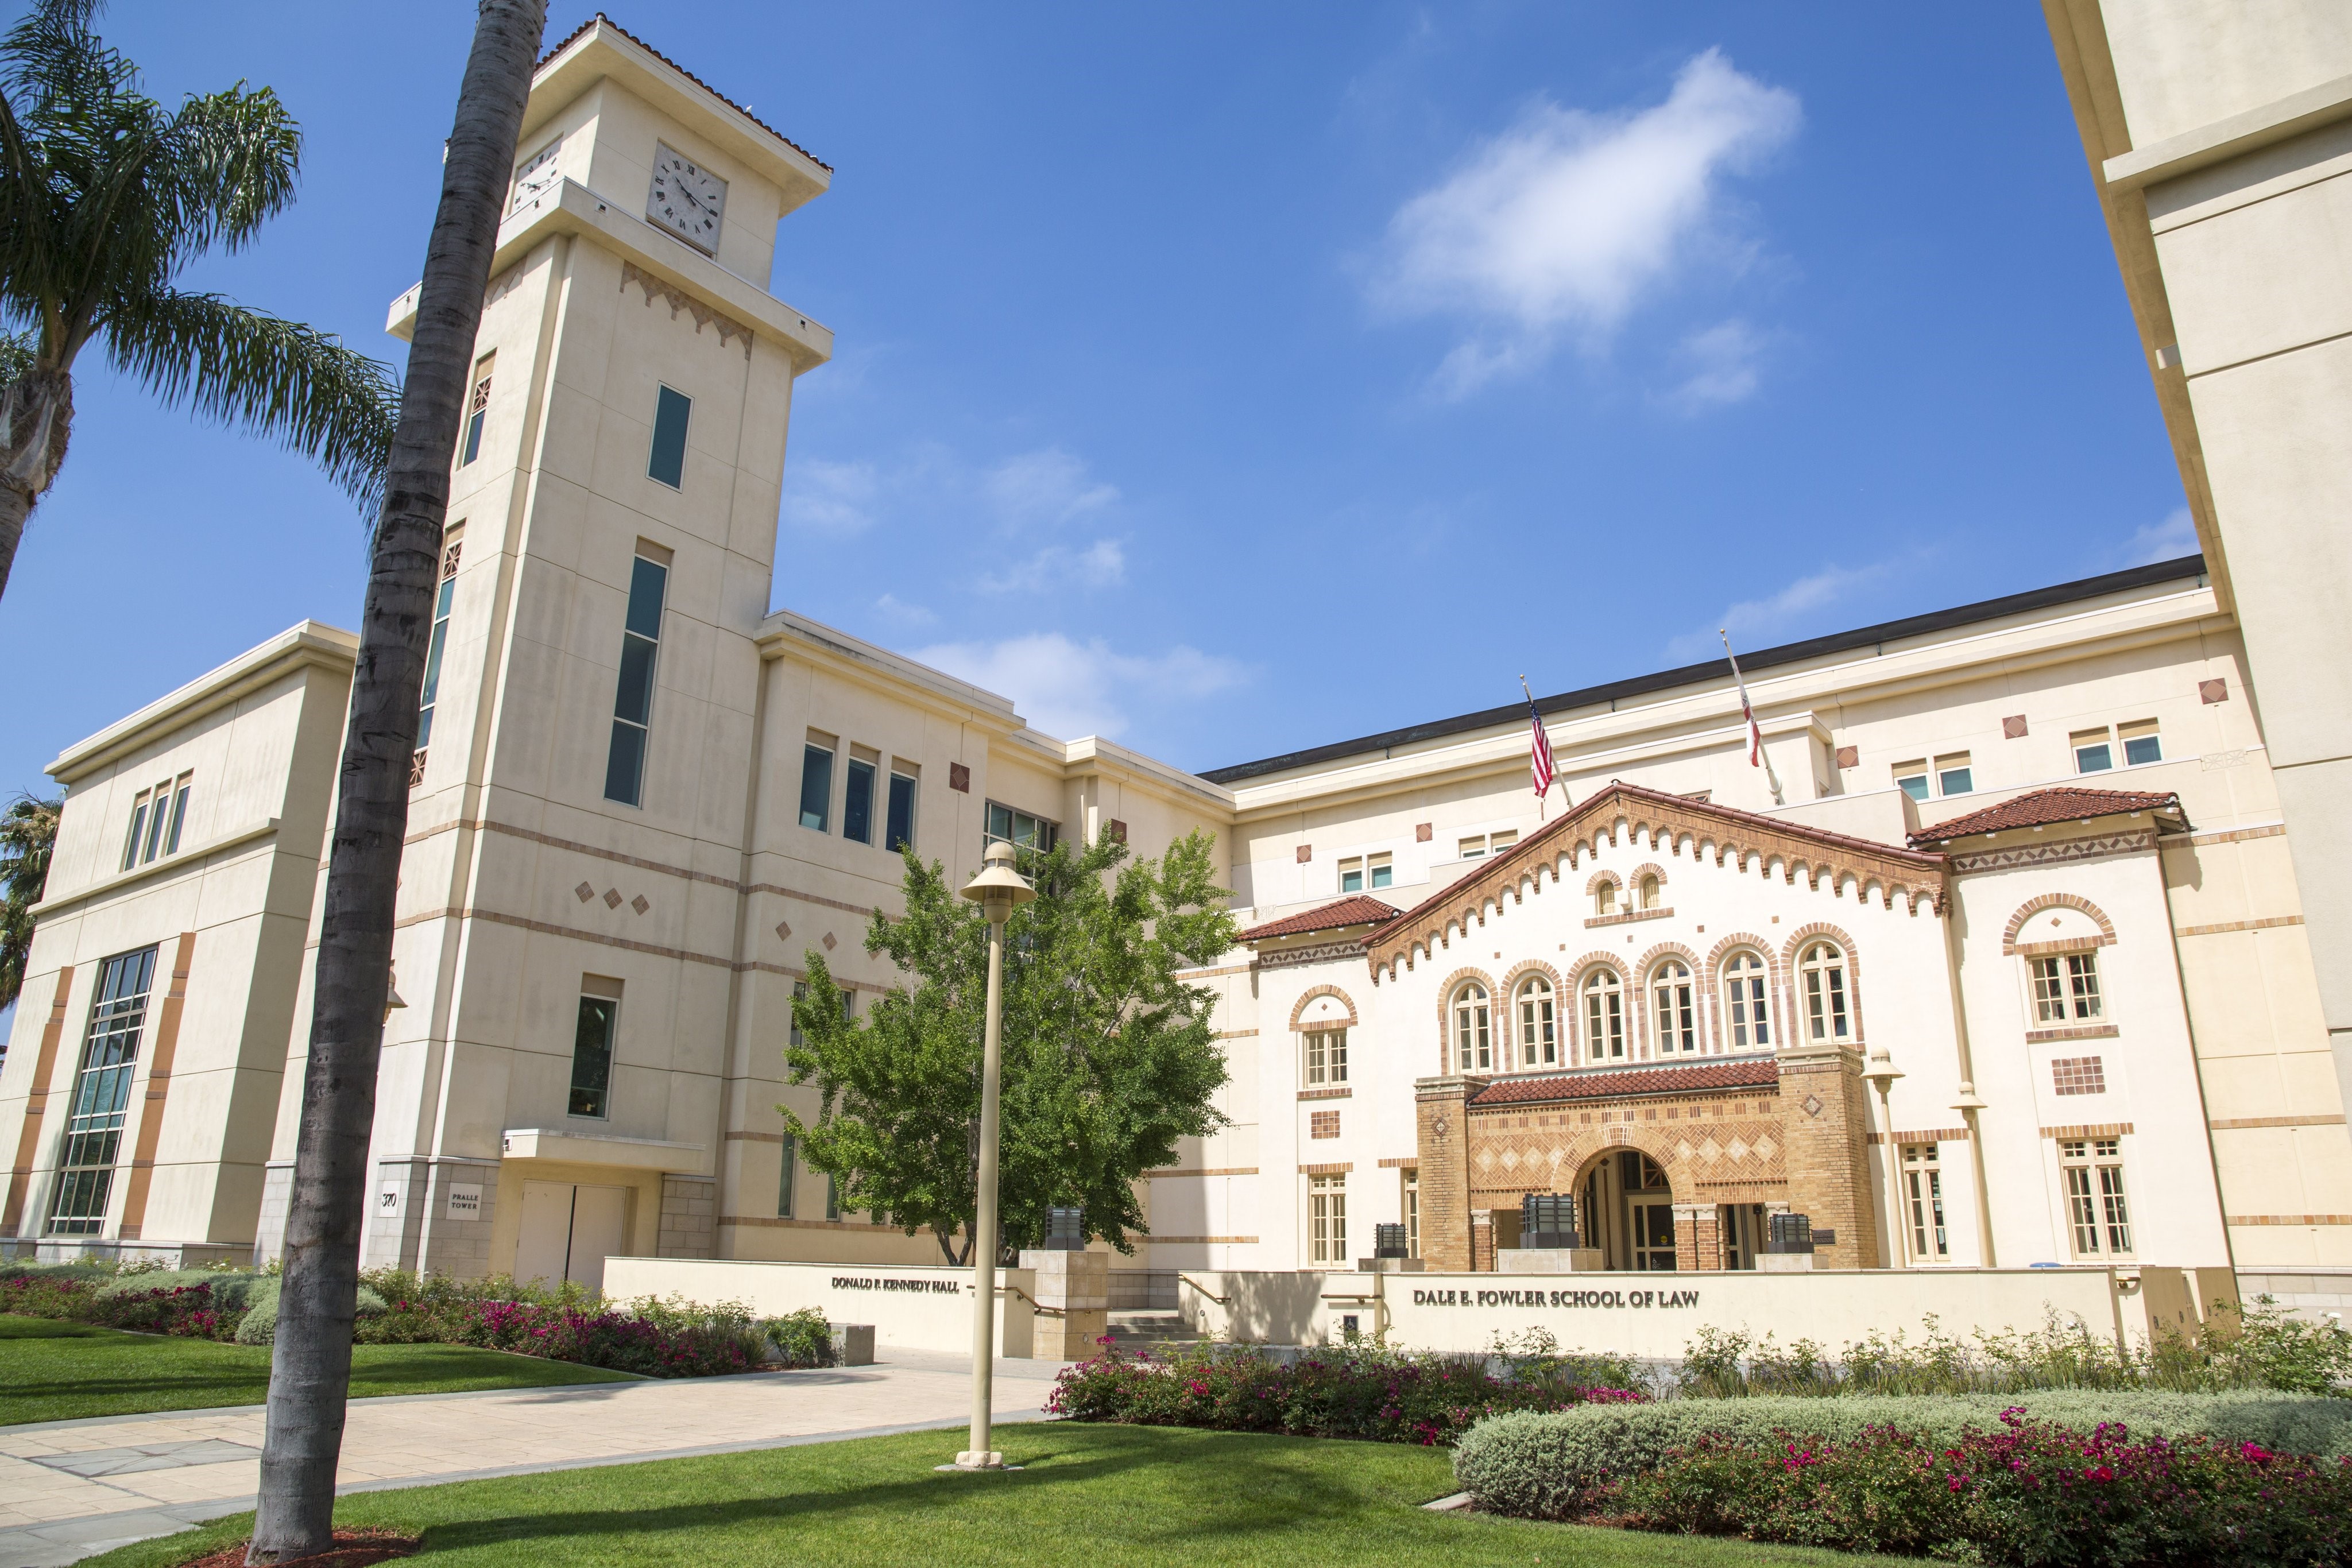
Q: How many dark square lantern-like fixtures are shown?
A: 4